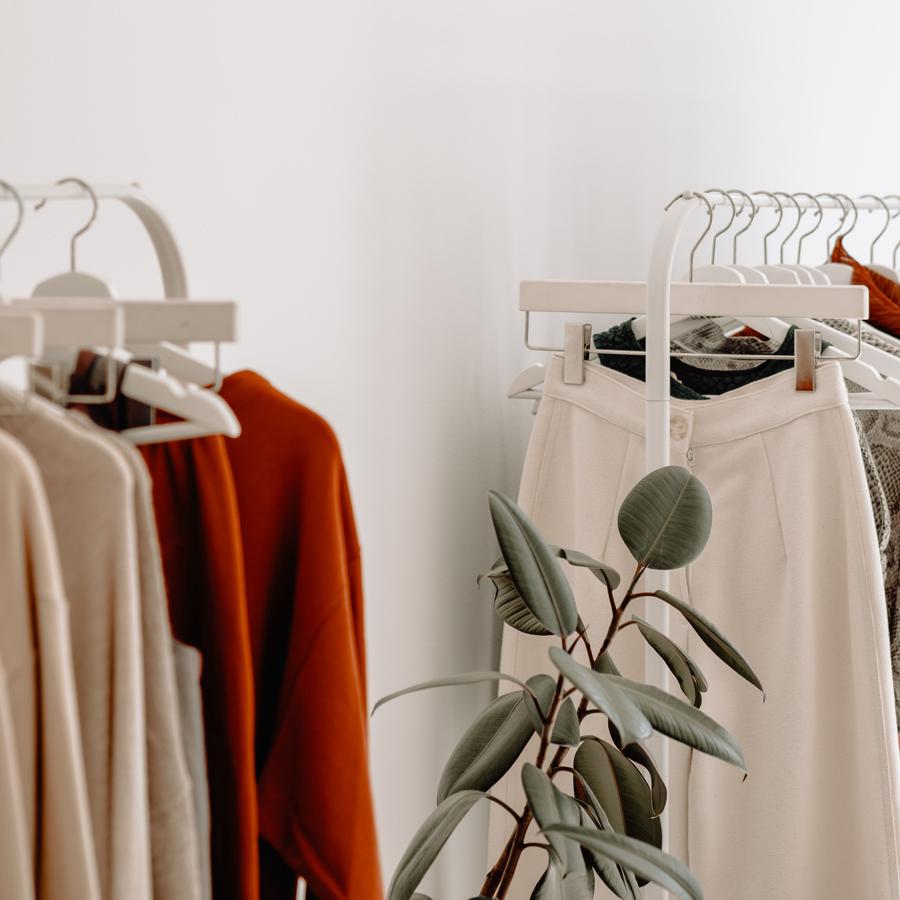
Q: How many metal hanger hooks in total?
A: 12